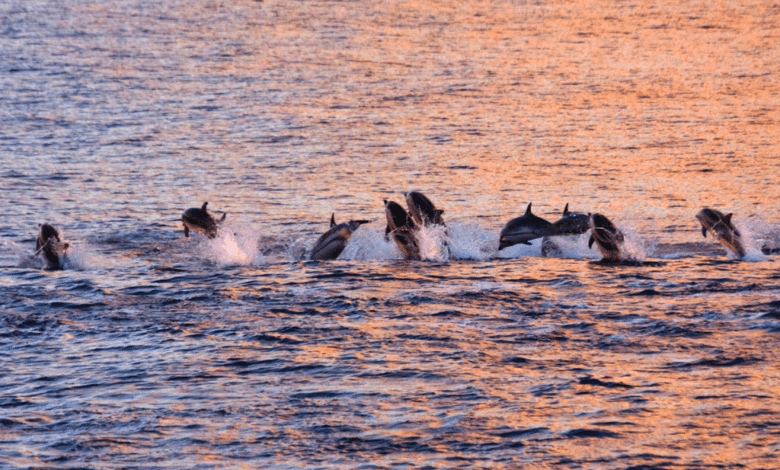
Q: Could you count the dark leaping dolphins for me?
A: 9